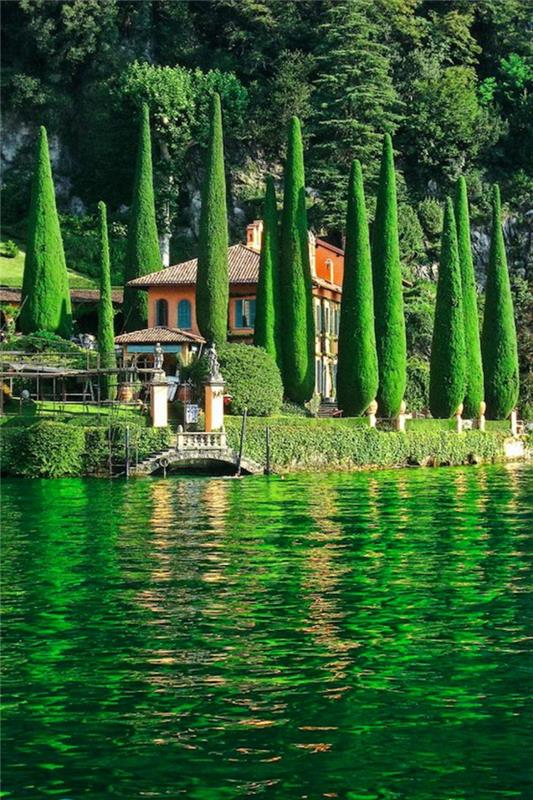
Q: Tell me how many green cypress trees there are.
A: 11